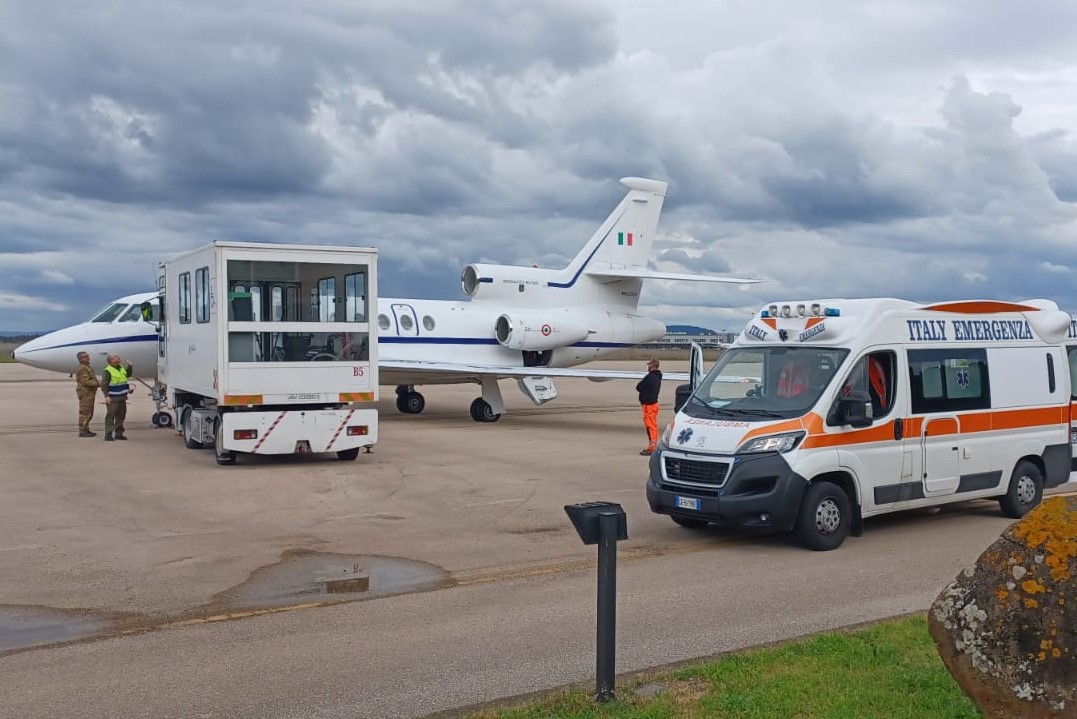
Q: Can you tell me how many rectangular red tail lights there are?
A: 2